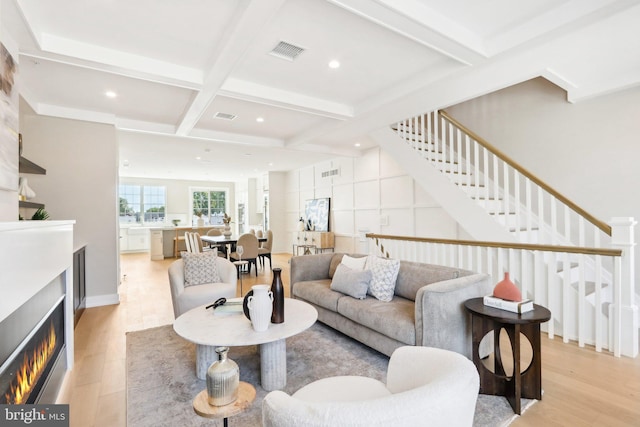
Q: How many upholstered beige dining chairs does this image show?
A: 8